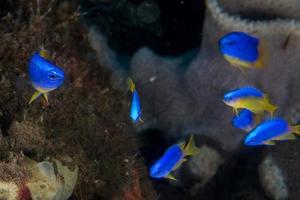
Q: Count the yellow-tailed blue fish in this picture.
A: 7